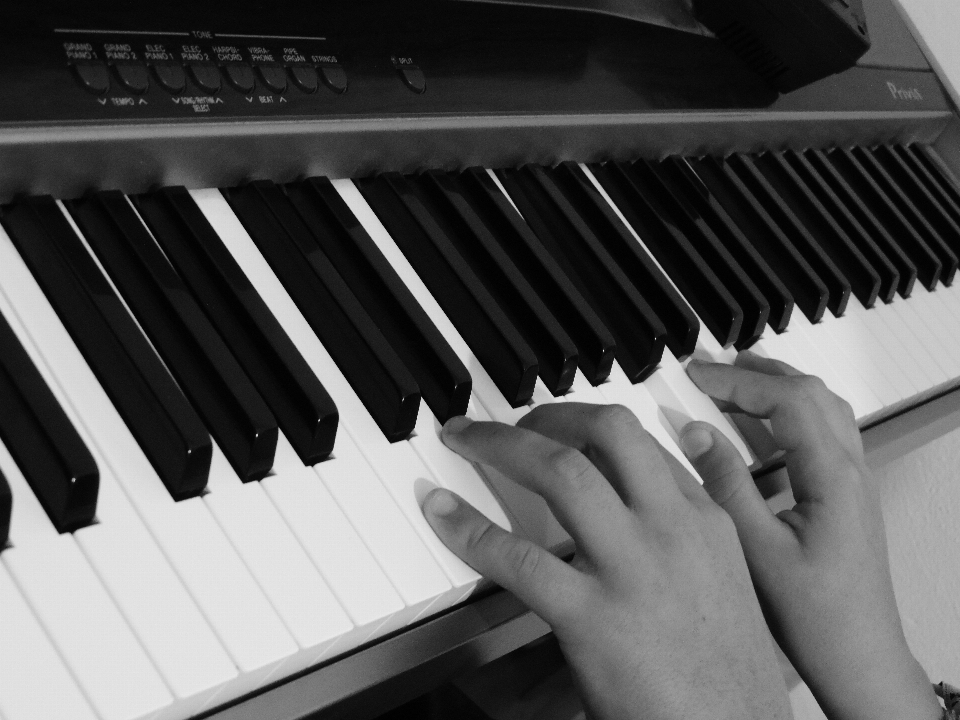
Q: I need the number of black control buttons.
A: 9